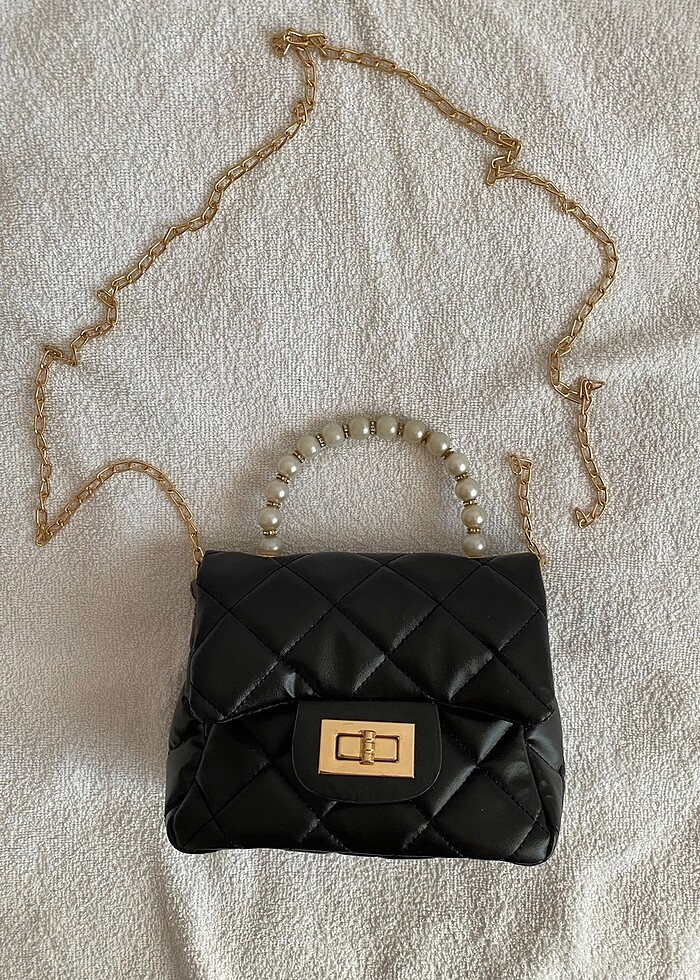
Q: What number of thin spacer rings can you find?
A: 13